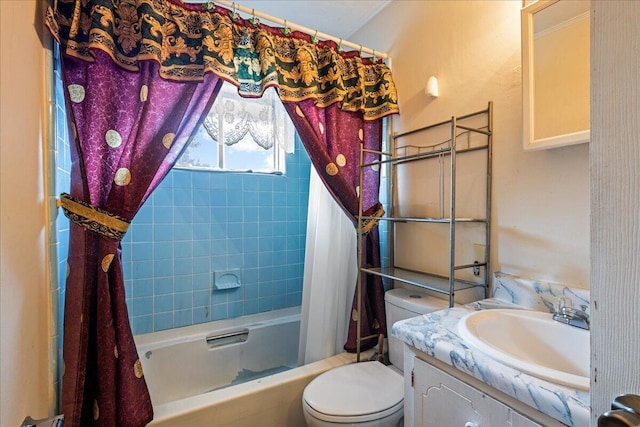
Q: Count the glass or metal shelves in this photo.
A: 3